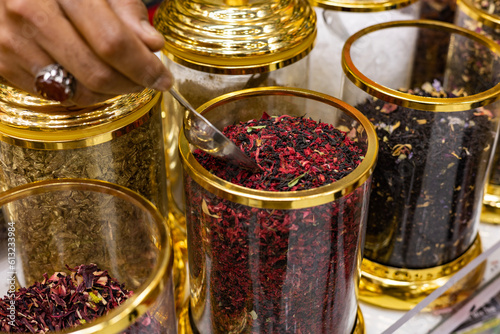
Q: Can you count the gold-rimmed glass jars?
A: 7